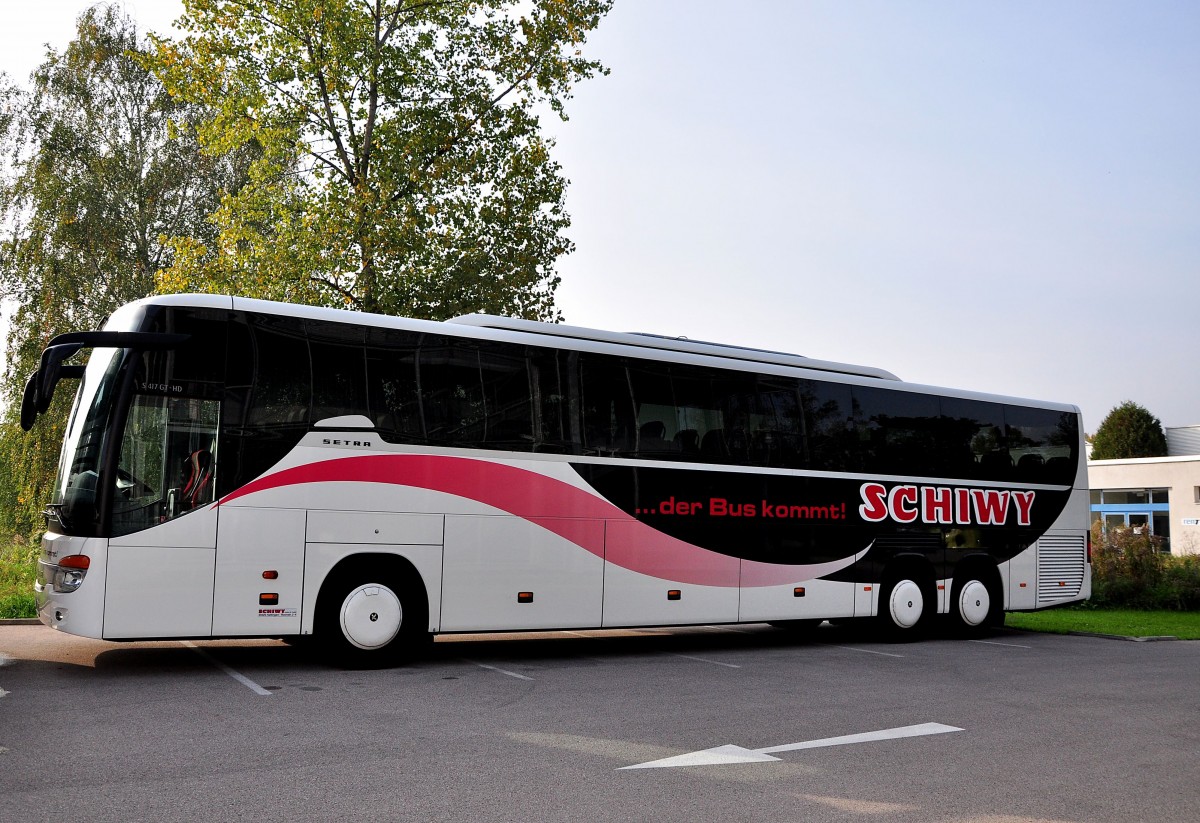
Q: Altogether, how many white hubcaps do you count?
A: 3